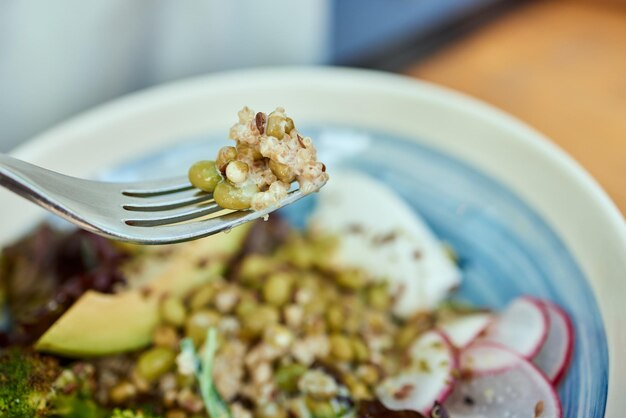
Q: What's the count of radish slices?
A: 5